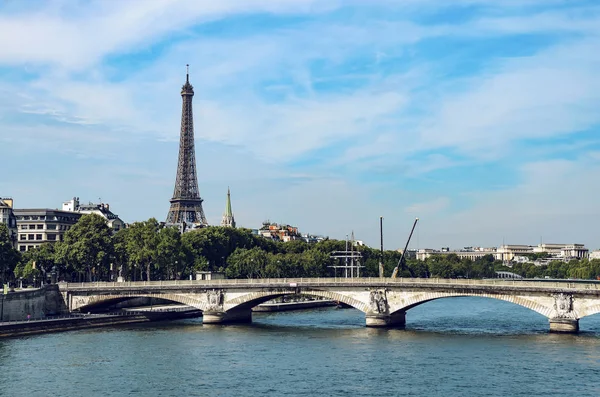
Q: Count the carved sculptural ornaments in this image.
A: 3